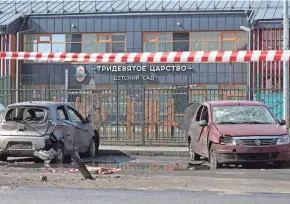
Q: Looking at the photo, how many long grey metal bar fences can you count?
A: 1